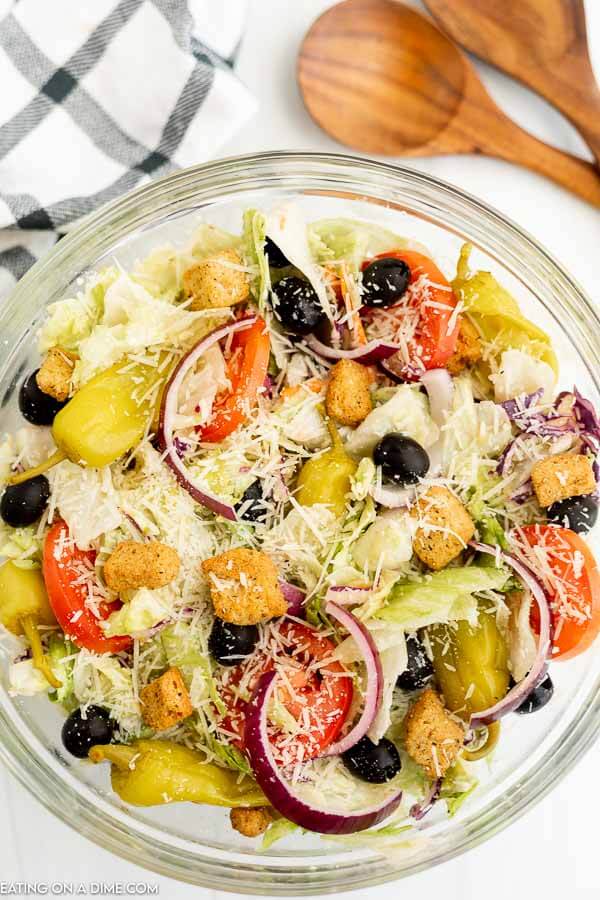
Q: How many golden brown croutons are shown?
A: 11